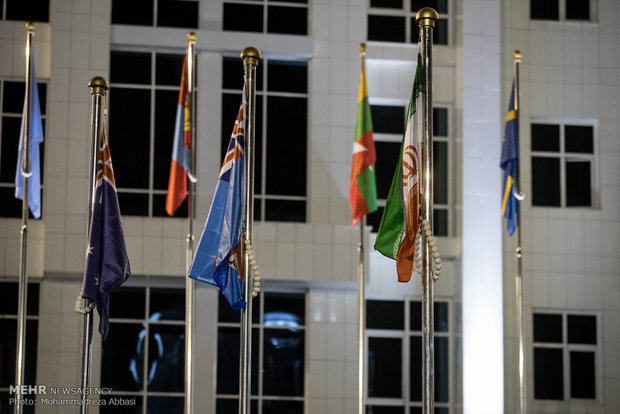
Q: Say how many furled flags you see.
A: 7